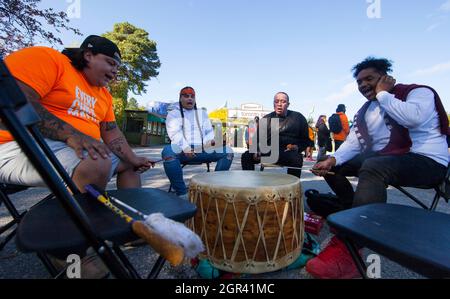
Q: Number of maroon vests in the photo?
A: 1